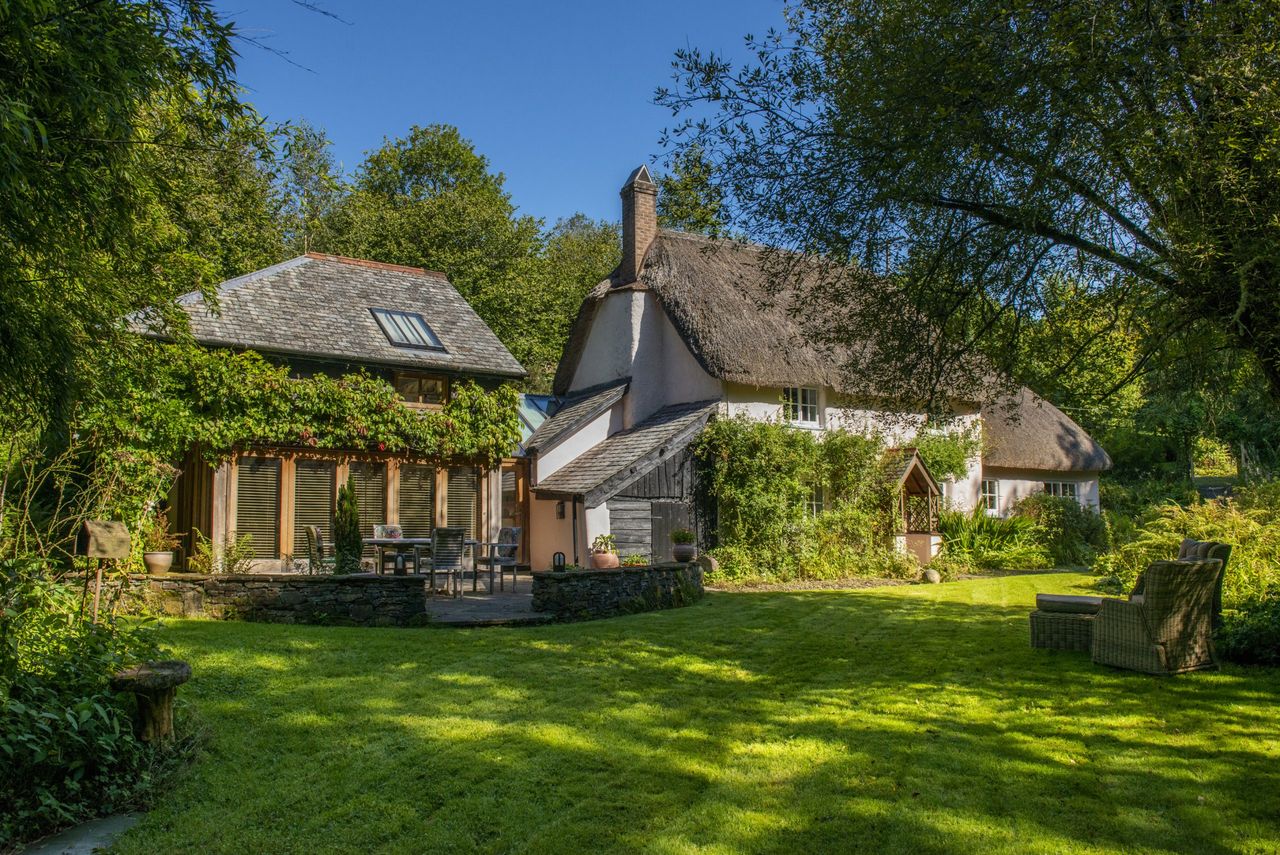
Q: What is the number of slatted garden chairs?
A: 4